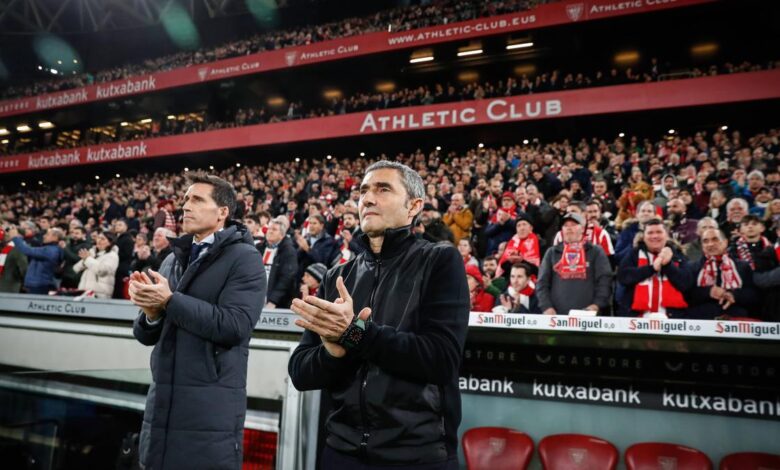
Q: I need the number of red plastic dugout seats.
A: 4